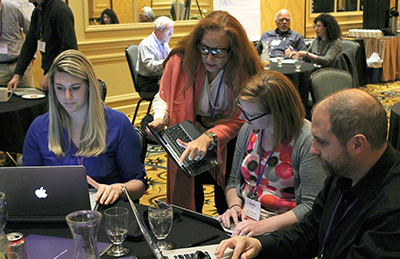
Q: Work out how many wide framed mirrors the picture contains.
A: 2